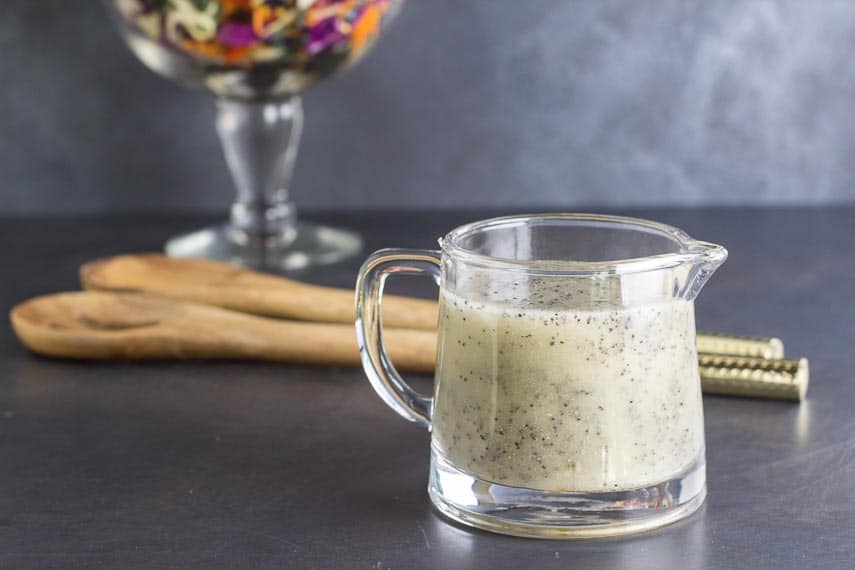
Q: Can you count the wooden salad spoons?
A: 2